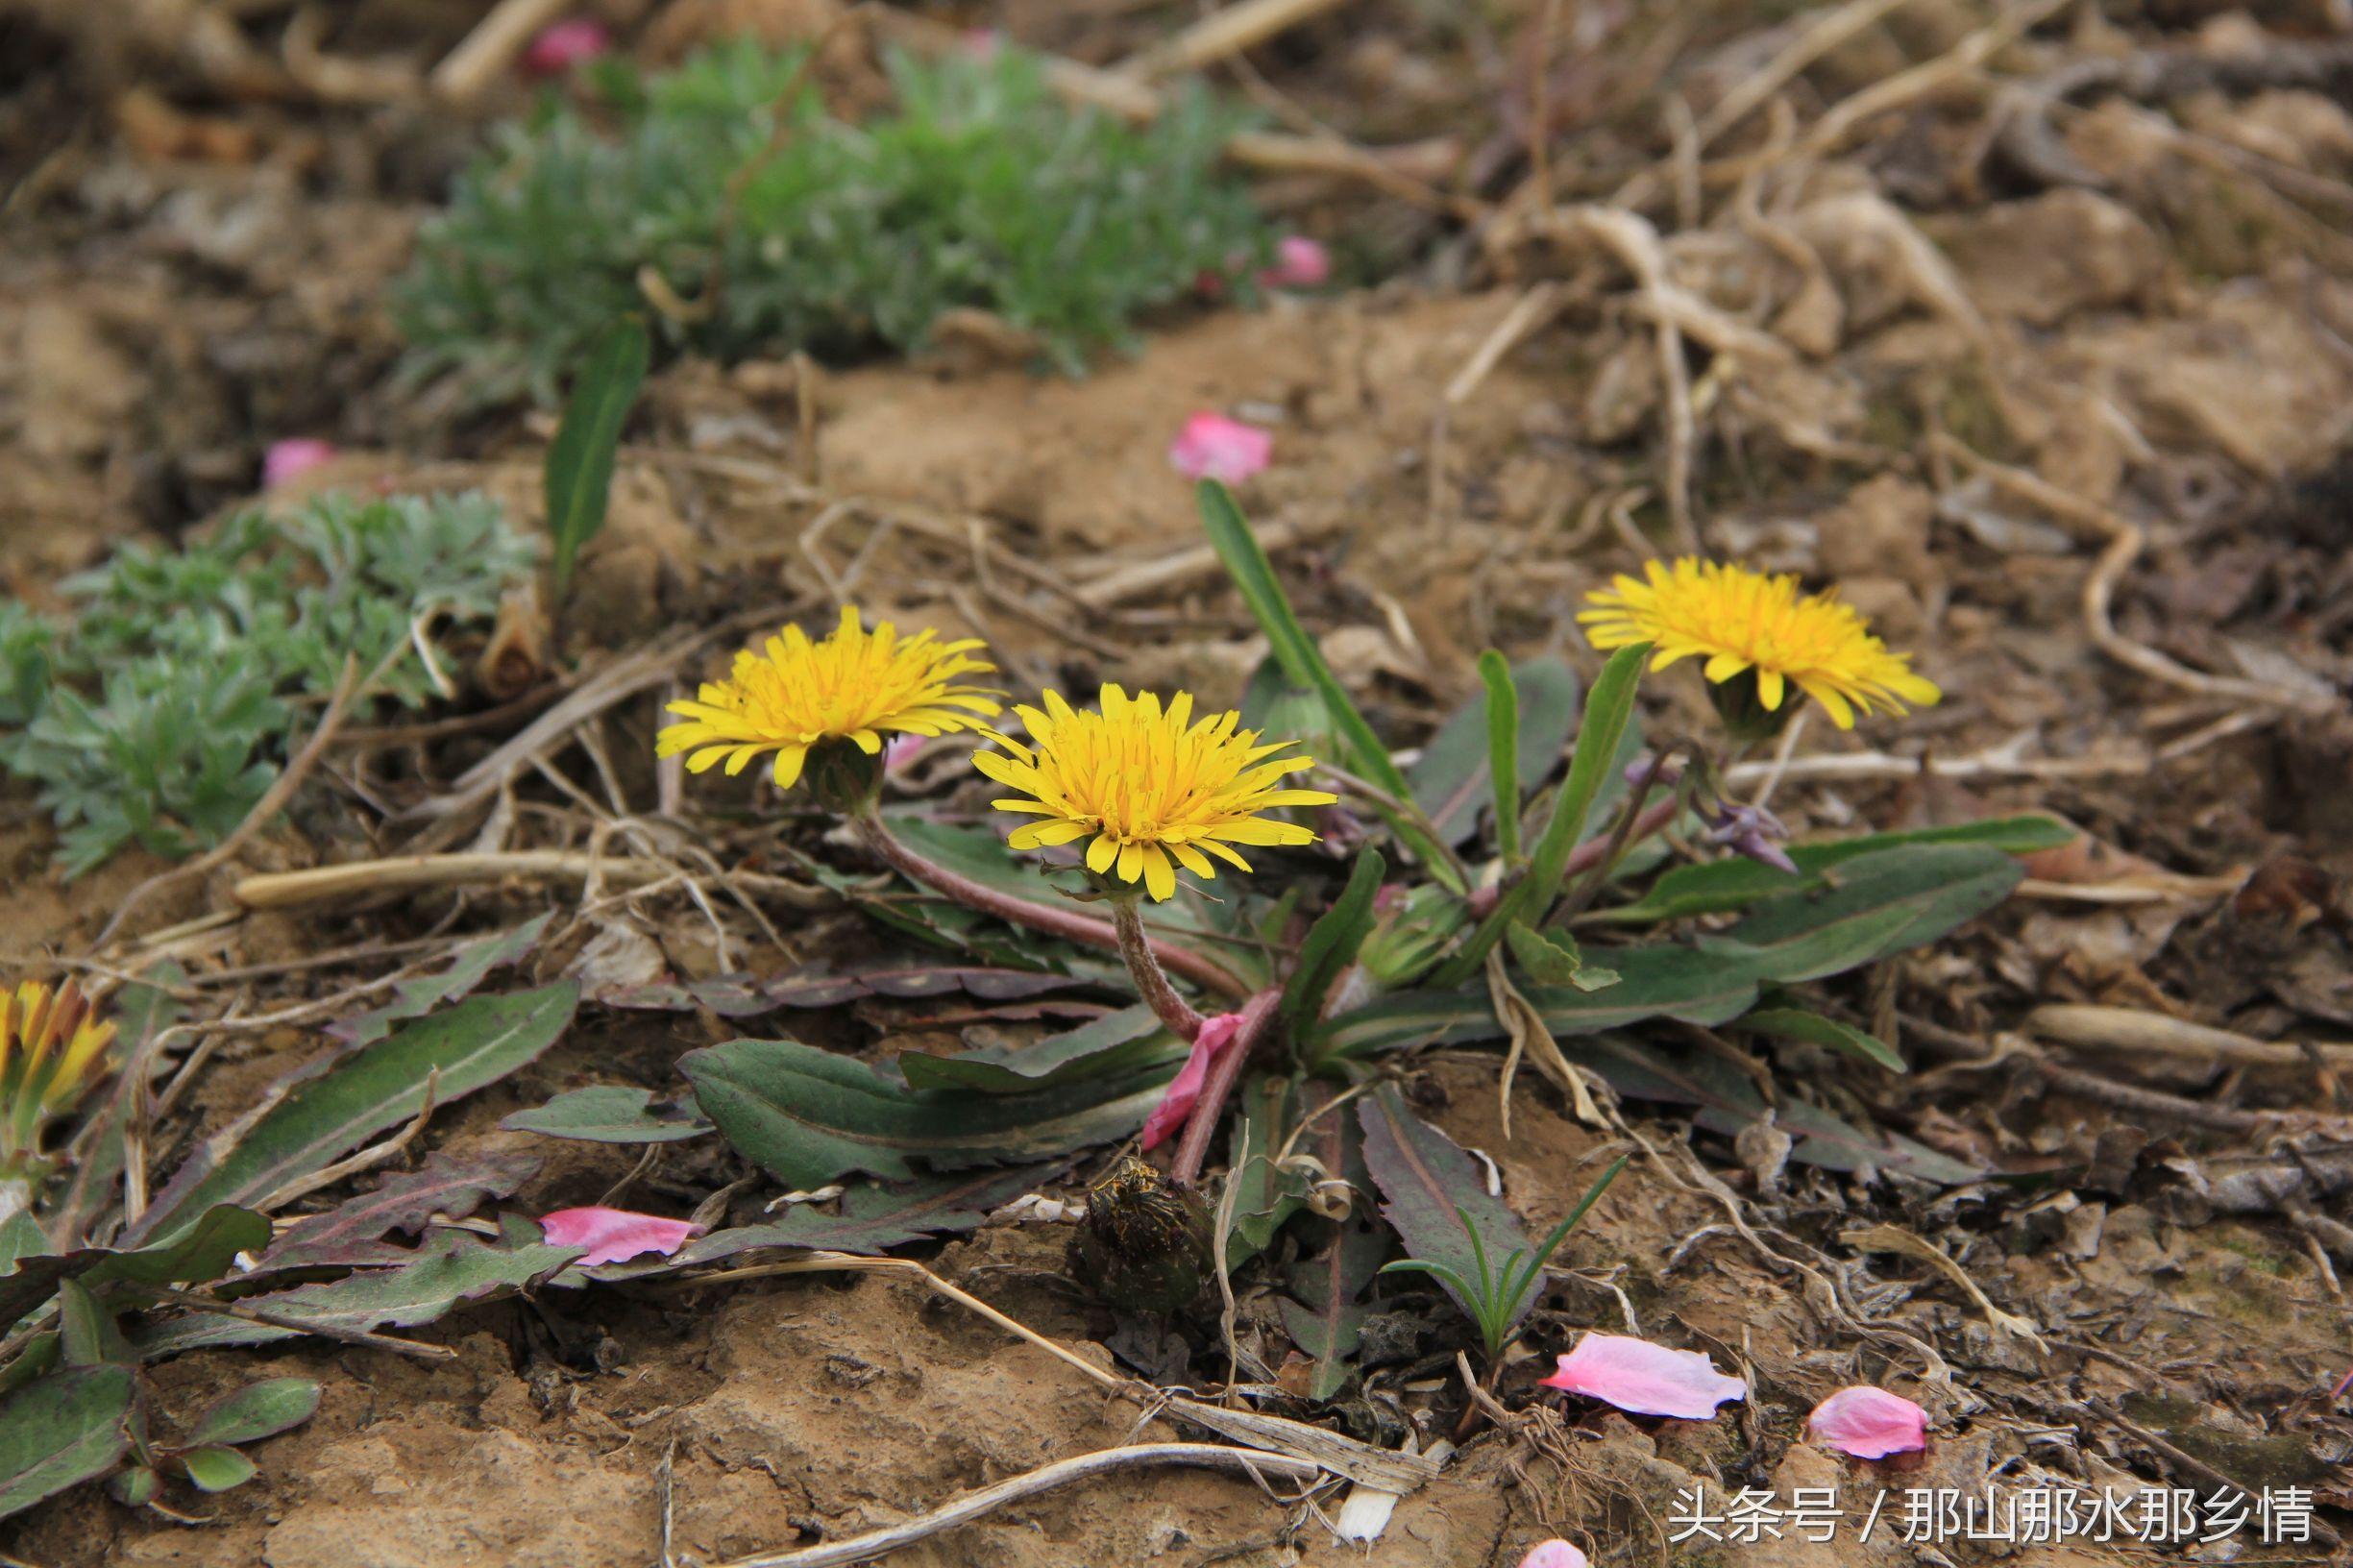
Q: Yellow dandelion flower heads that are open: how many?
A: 3